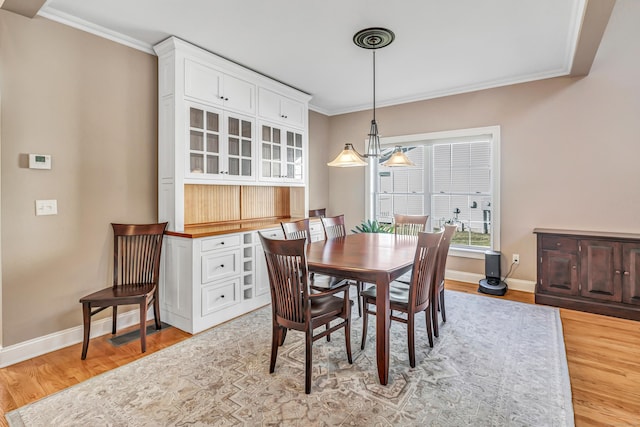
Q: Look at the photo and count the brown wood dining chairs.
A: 8